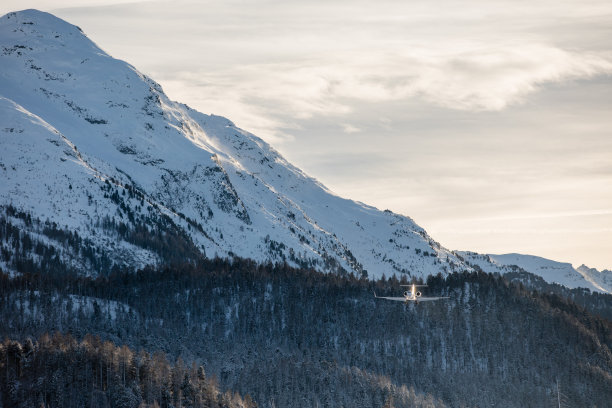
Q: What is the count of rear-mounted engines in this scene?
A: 2